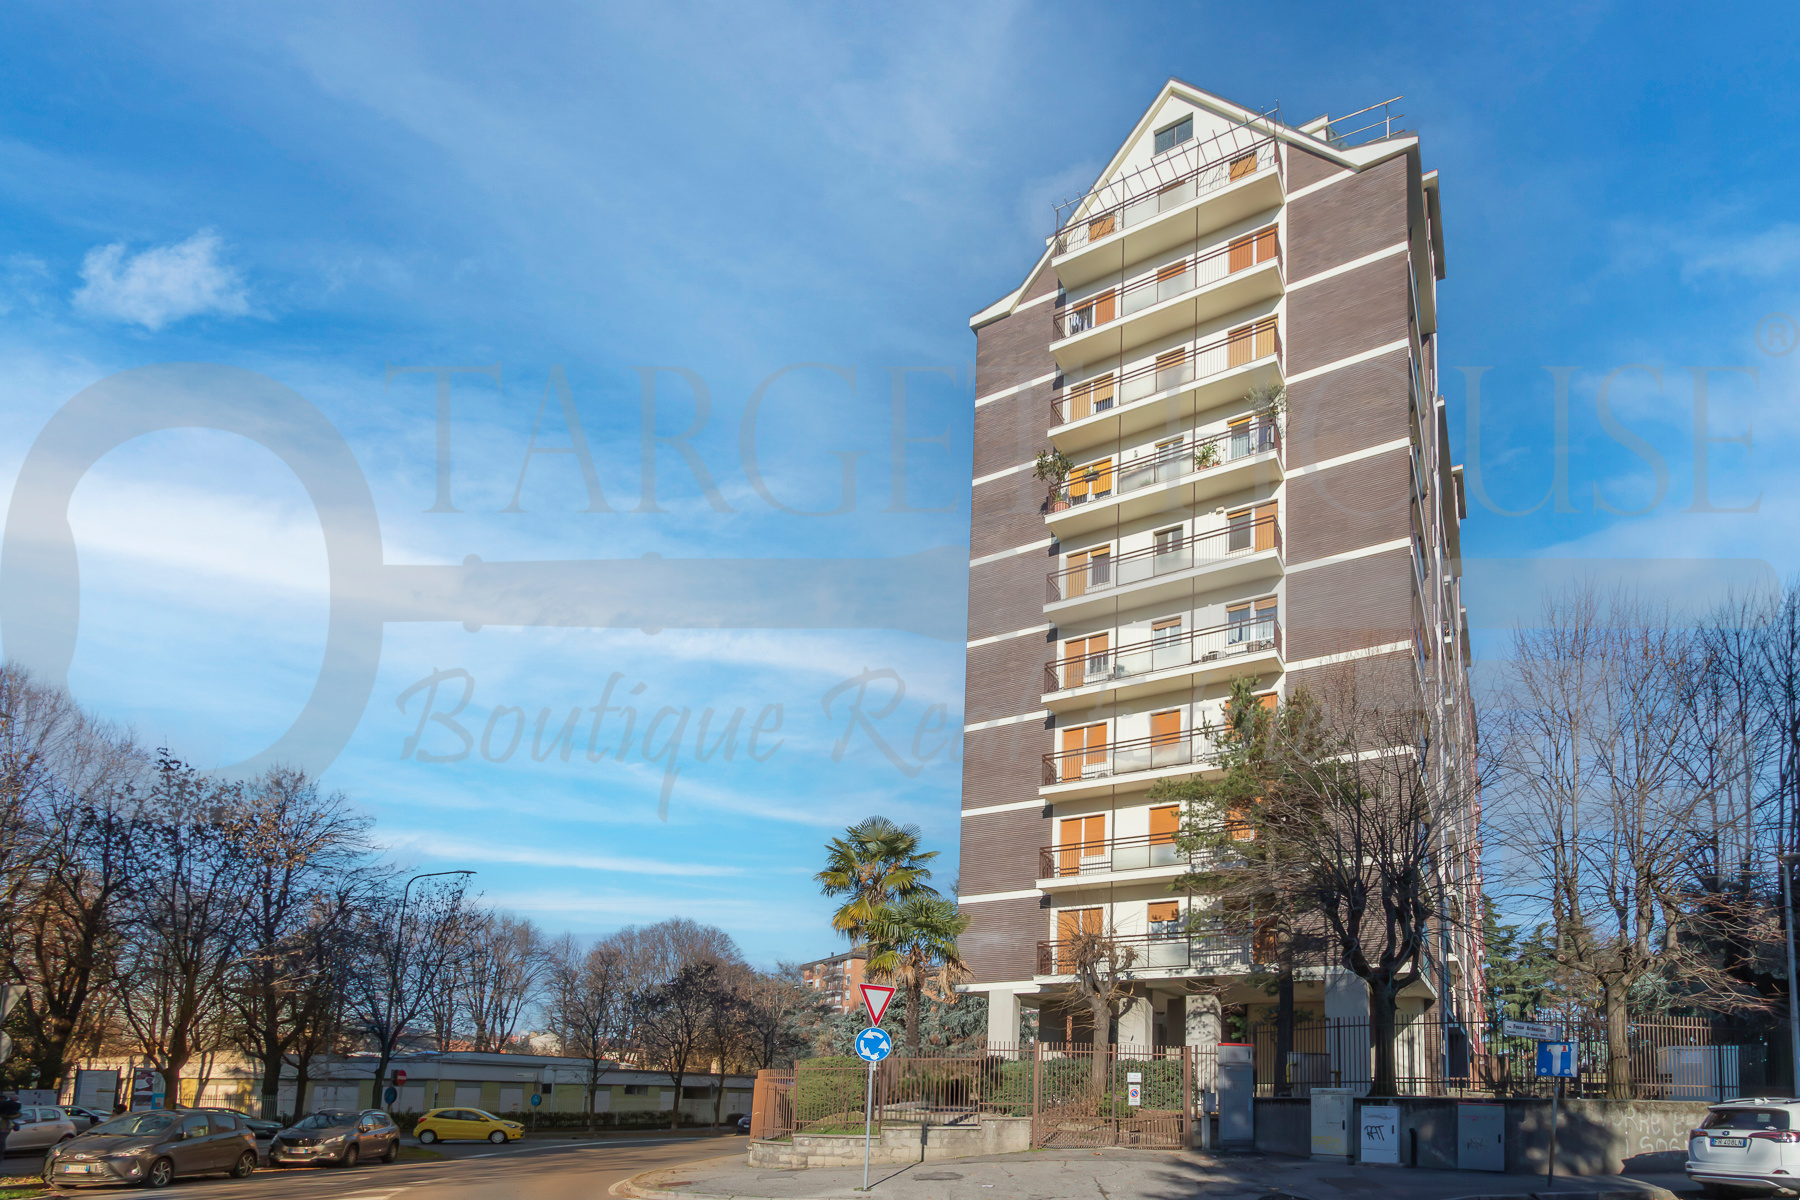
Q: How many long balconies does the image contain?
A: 9